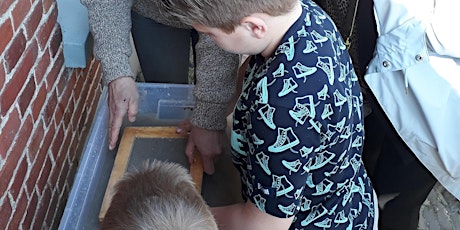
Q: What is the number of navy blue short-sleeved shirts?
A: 1